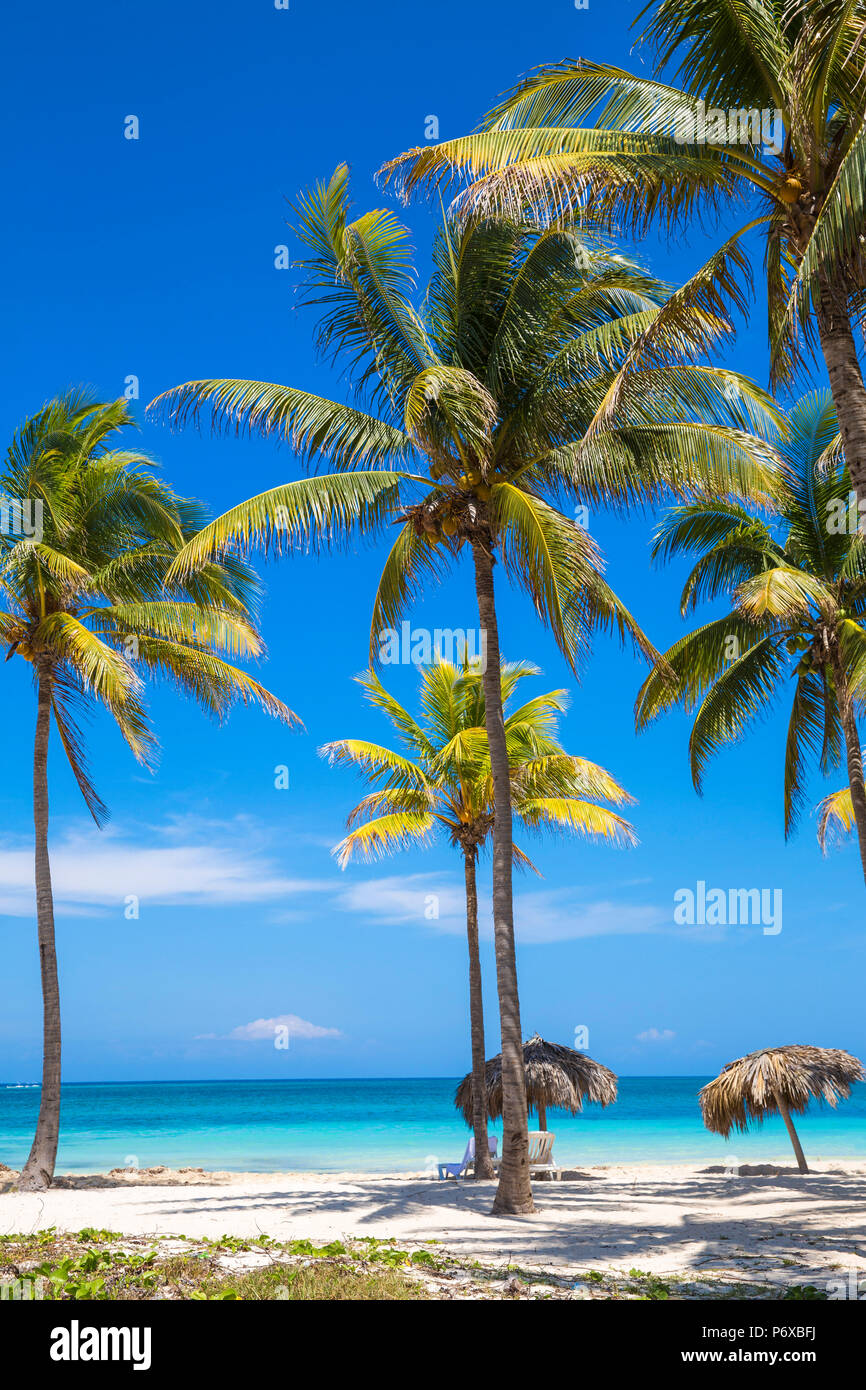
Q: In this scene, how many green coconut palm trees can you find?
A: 5